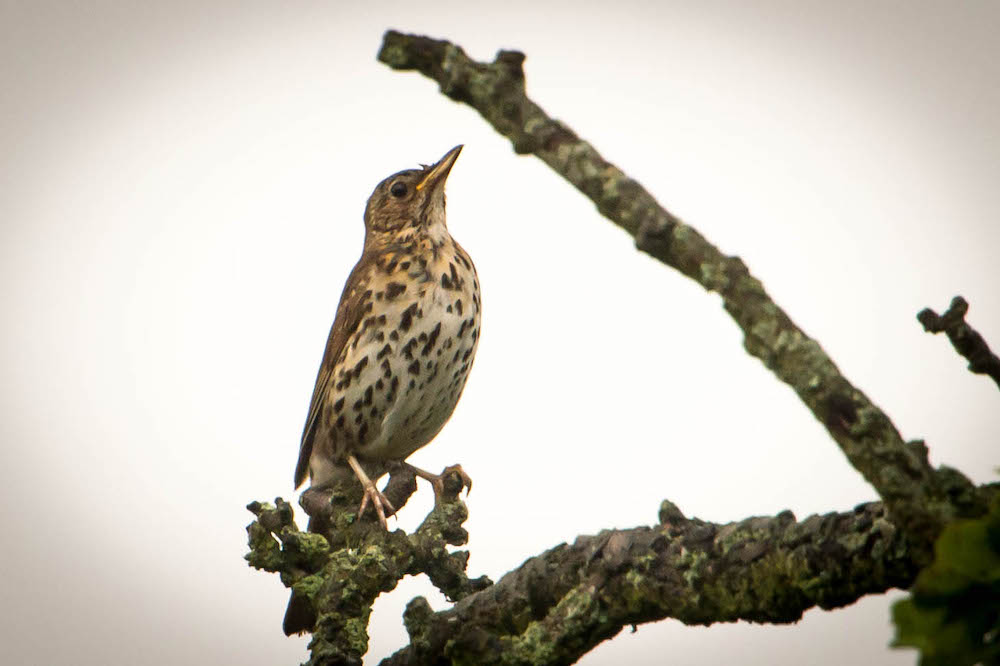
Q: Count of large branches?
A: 2